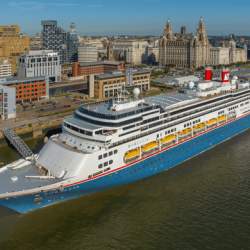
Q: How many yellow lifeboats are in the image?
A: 7